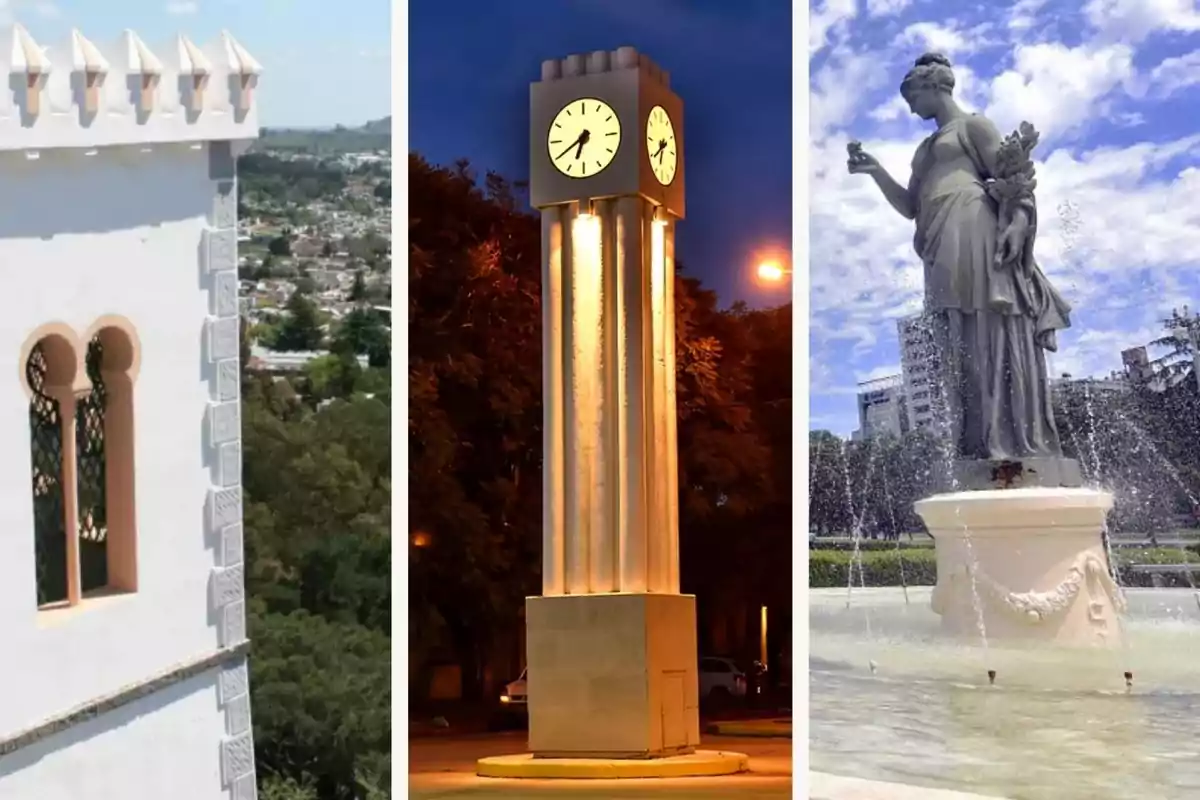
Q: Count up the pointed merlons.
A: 5